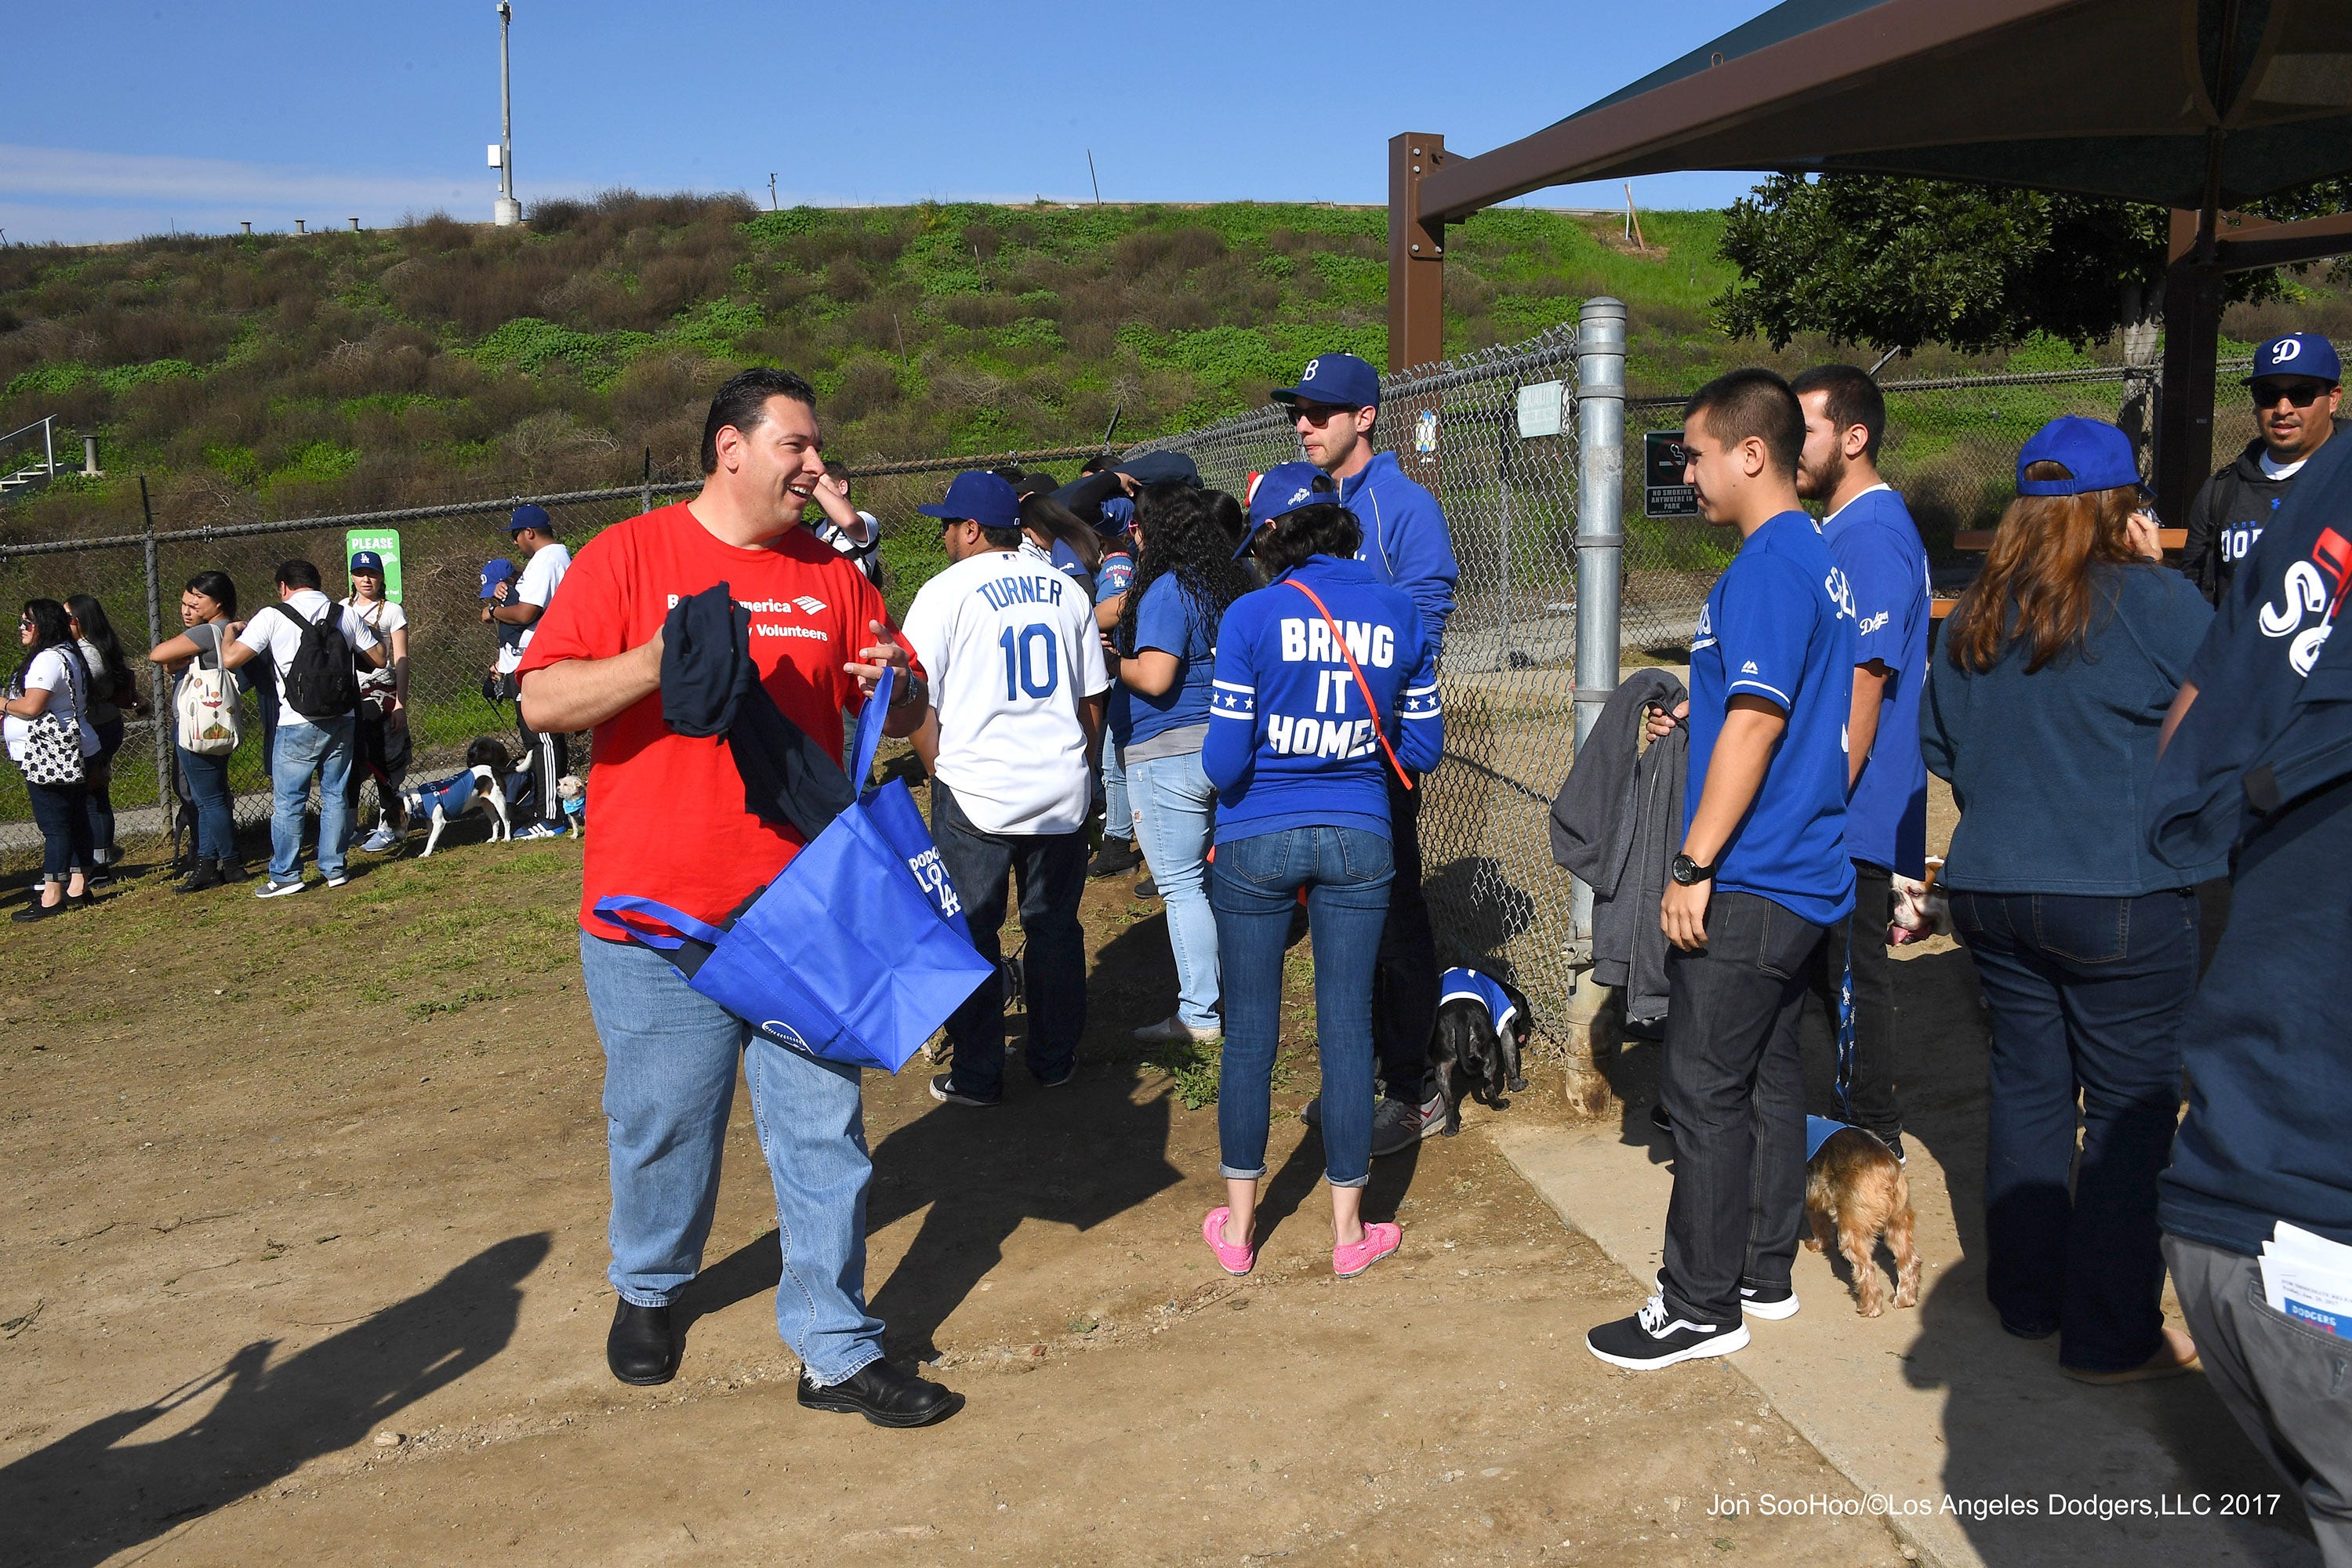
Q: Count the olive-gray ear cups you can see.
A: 0